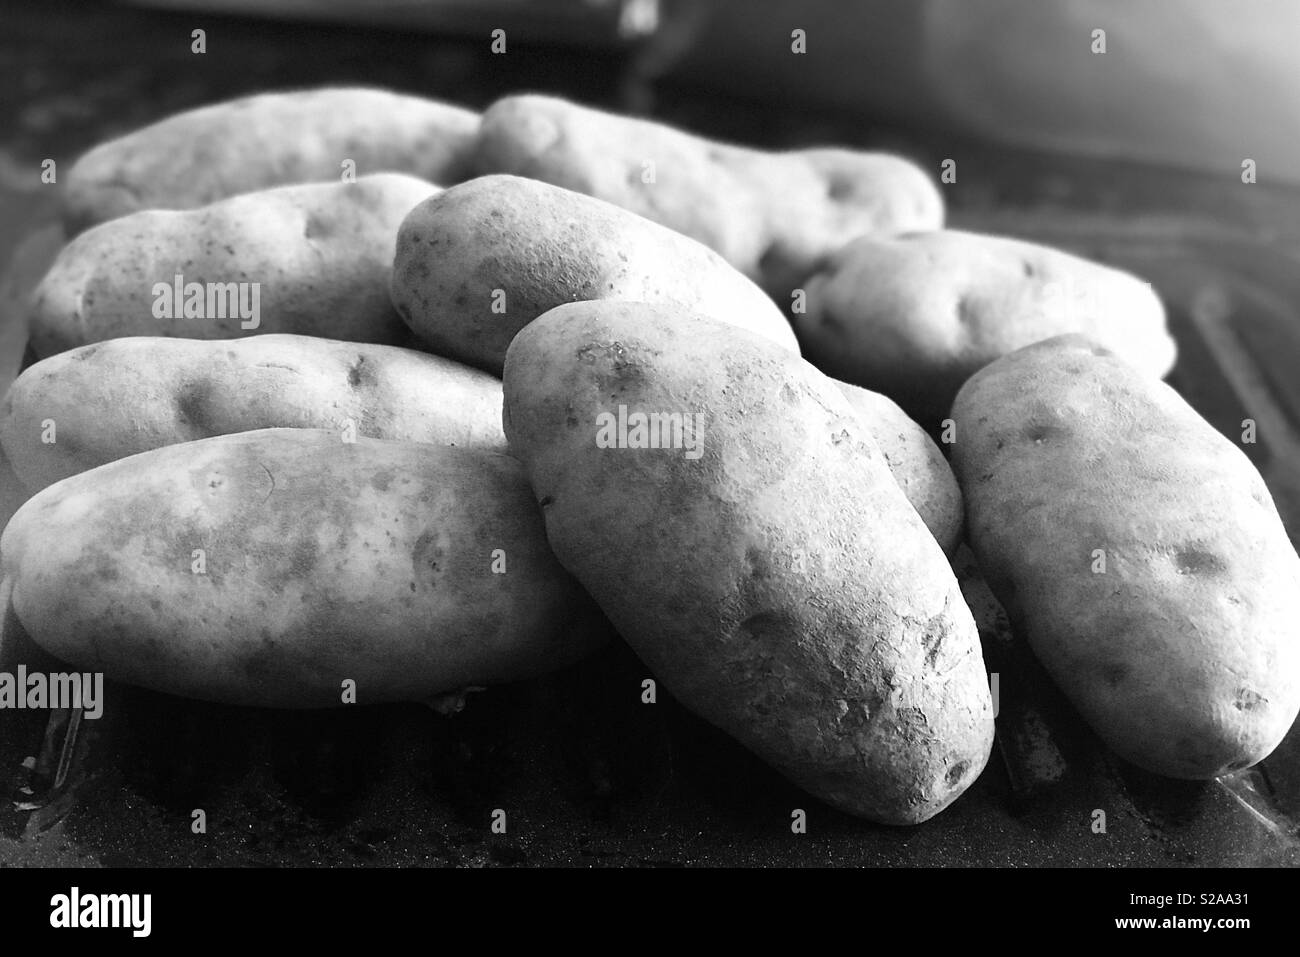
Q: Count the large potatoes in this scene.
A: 10